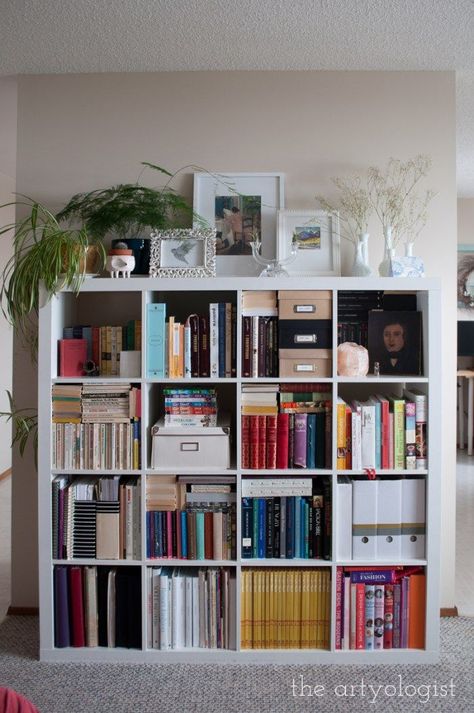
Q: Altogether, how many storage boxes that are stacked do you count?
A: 3